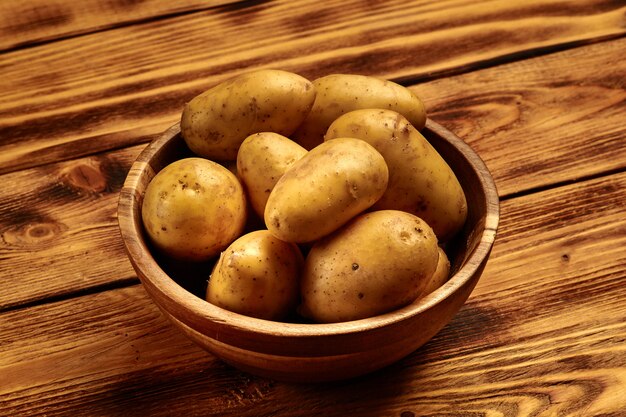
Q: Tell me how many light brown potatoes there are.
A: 9